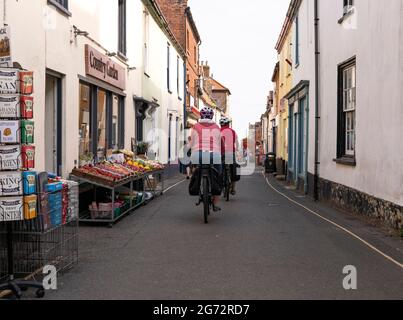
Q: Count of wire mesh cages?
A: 1